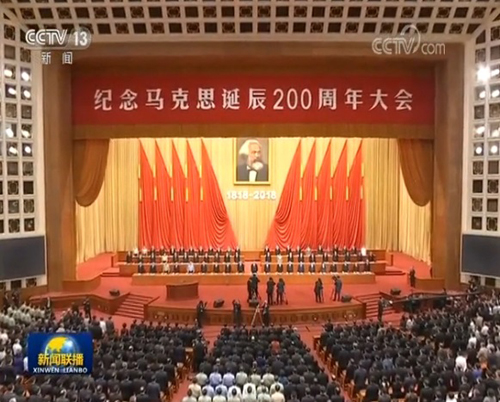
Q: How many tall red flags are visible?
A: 10